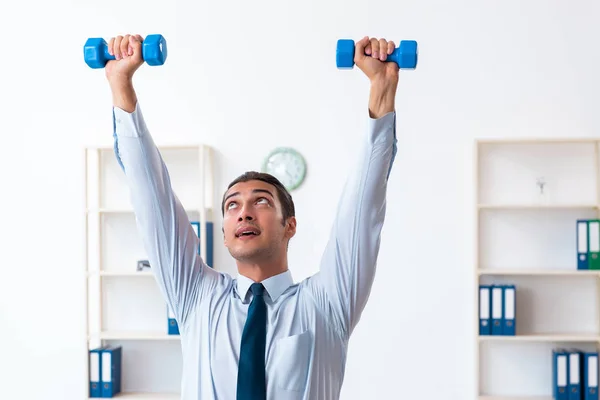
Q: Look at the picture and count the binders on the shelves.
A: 12